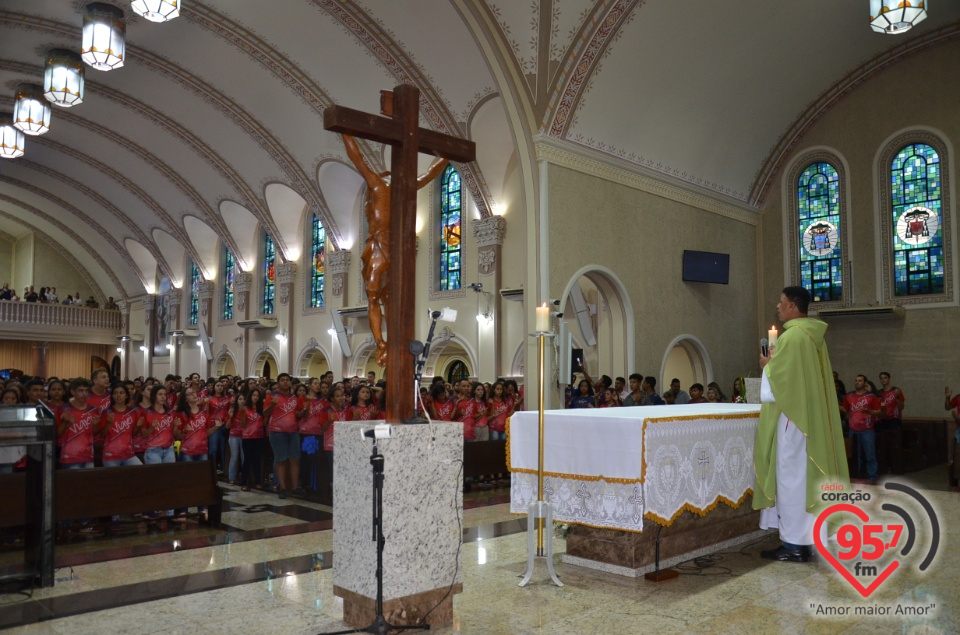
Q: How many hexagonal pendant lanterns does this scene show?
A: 6